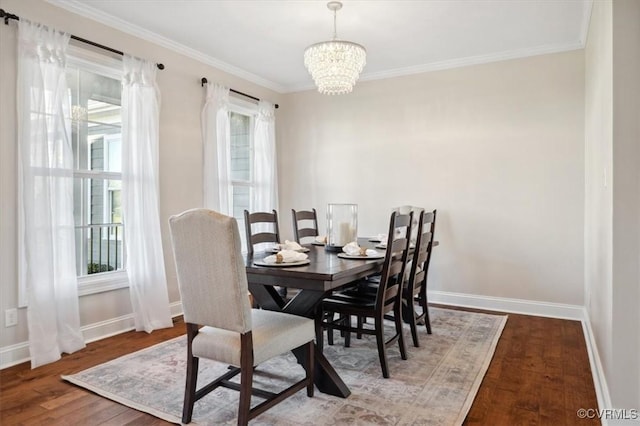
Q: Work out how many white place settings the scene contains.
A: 6